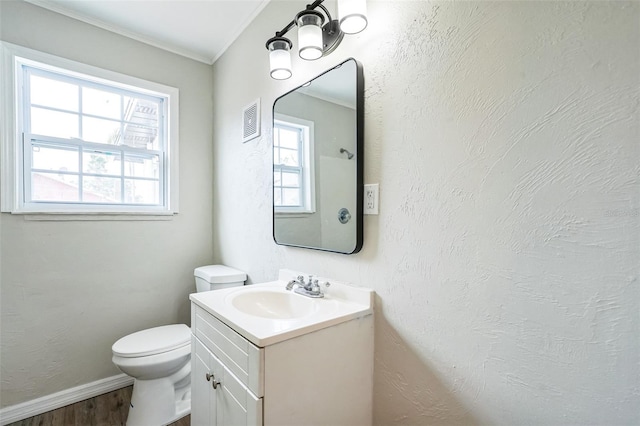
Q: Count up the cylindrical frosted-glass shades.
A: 3